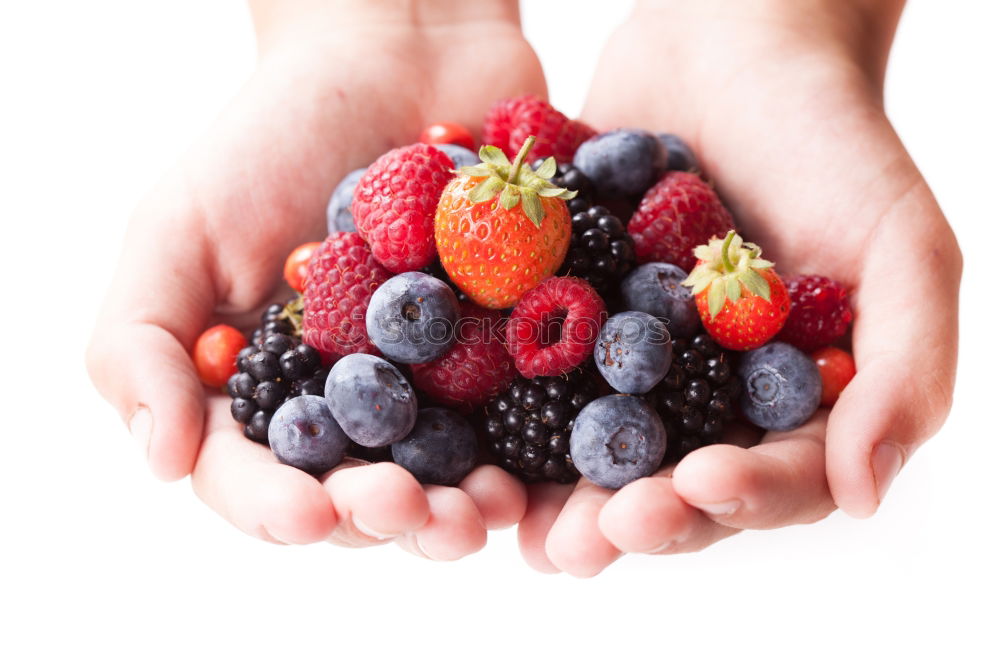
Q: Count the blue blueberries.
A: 12